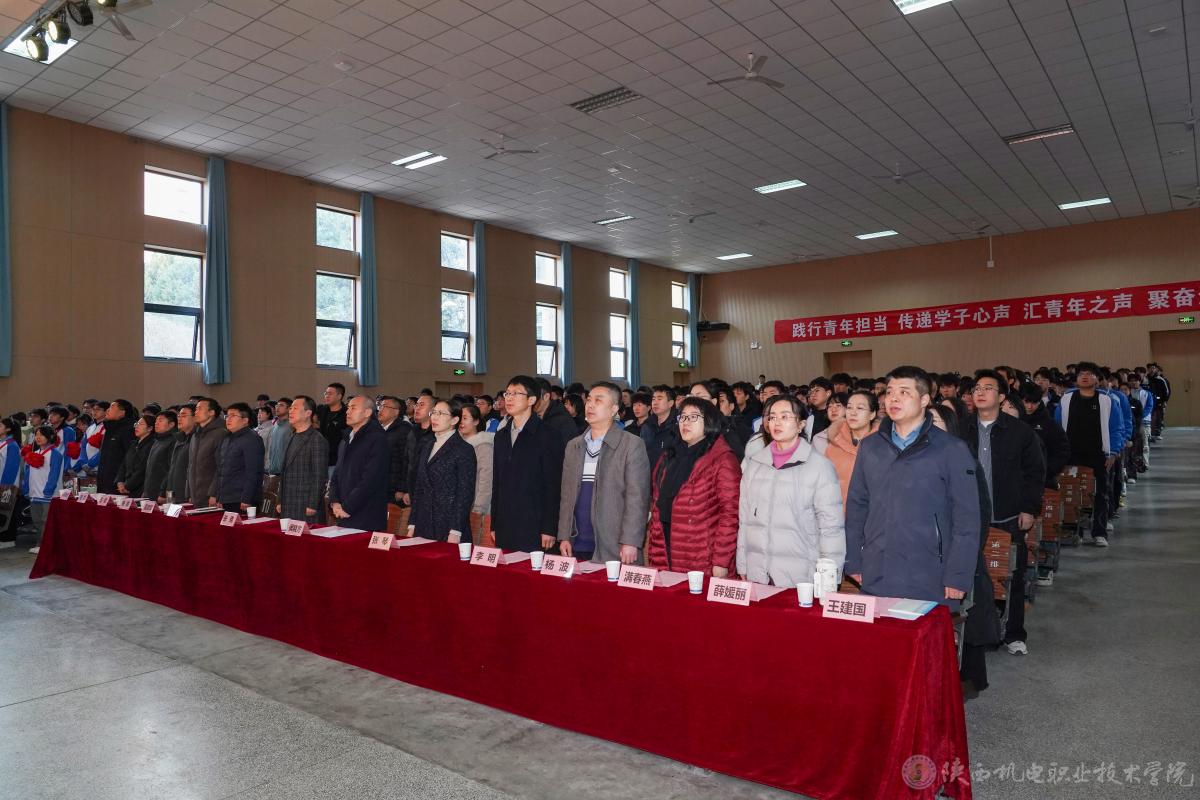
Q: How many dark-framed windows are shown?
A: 12